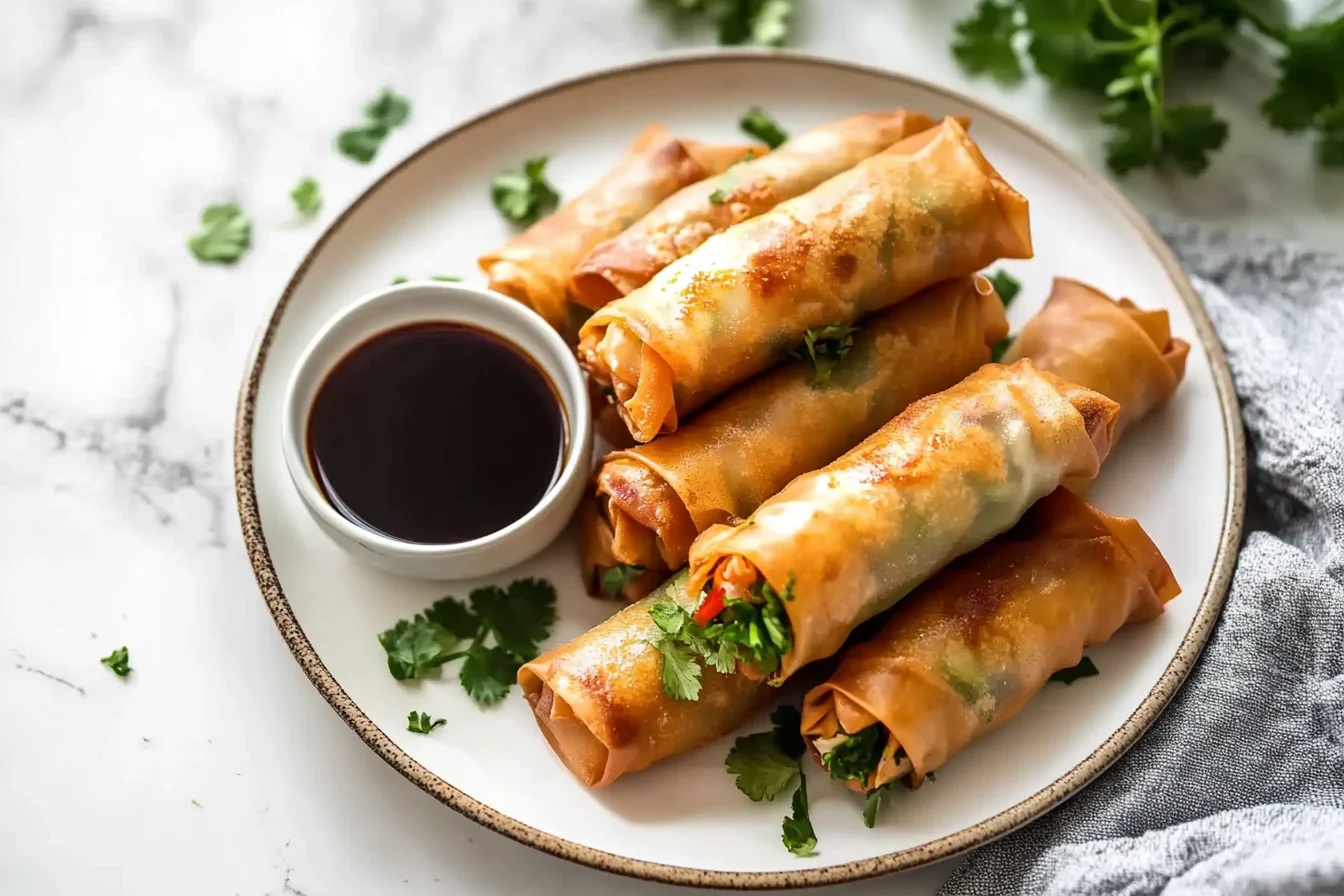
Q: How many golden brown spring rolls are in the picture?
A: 8